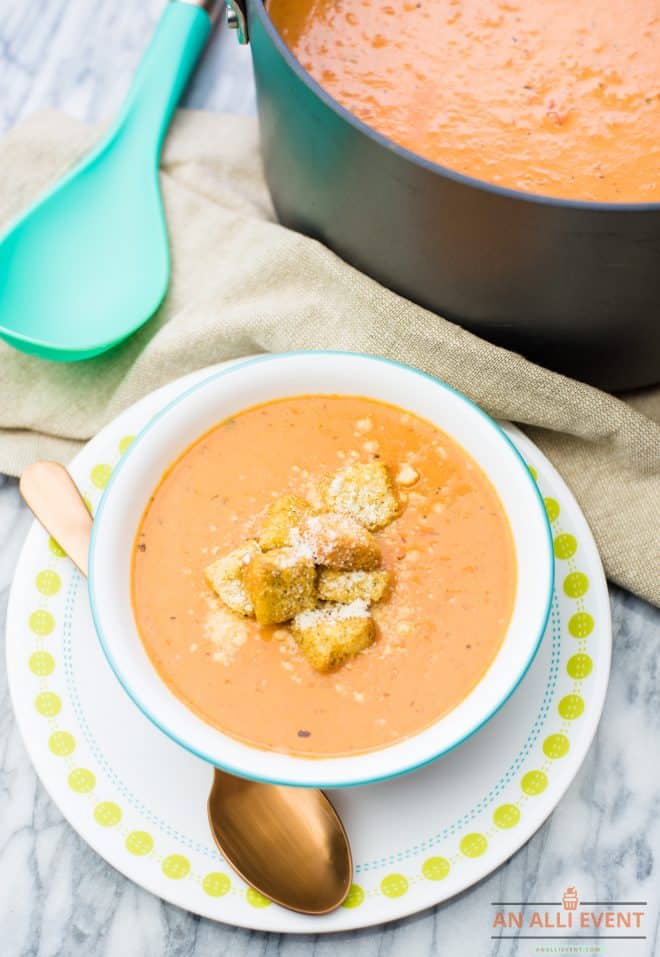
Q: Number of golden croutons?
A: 7